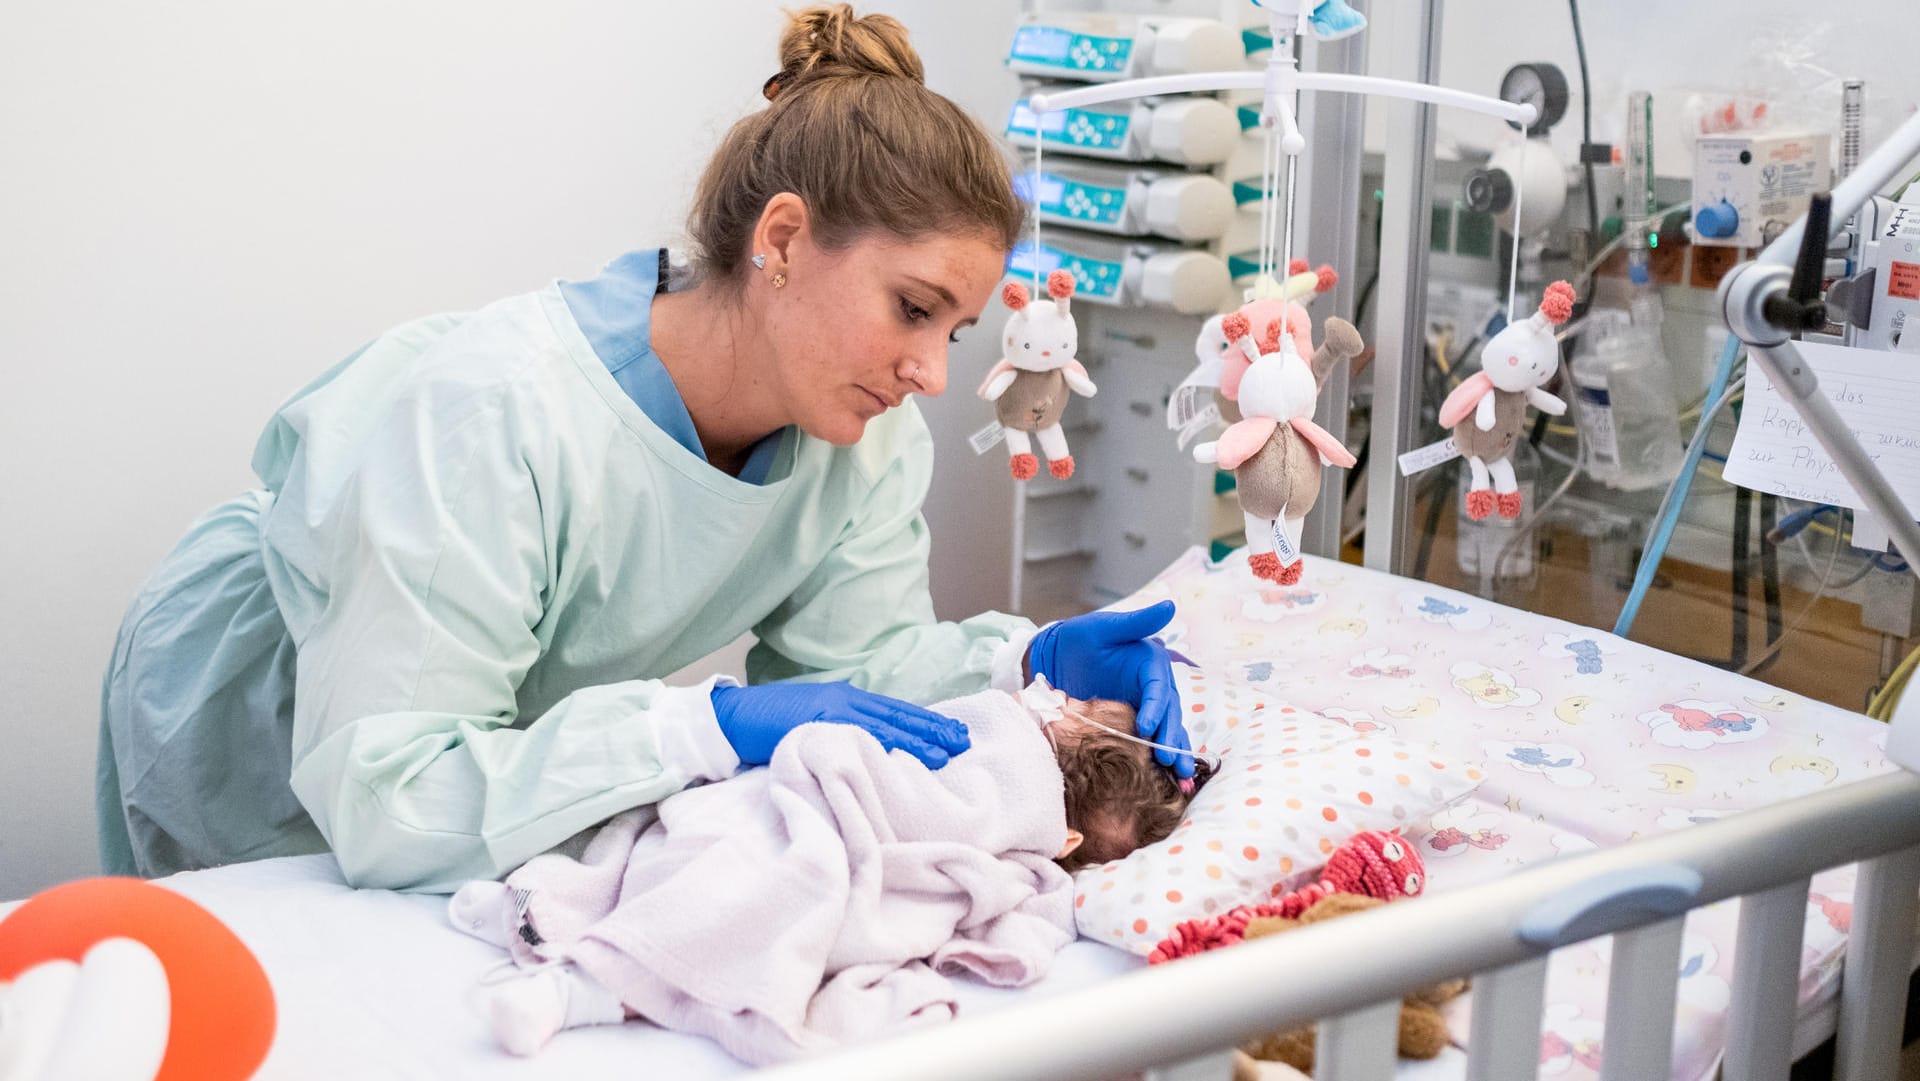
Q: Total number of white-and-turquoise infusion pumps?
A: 4